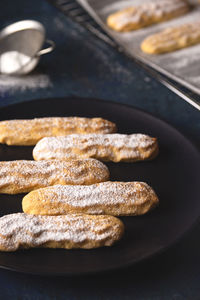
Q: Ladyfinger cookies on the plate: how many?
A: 5